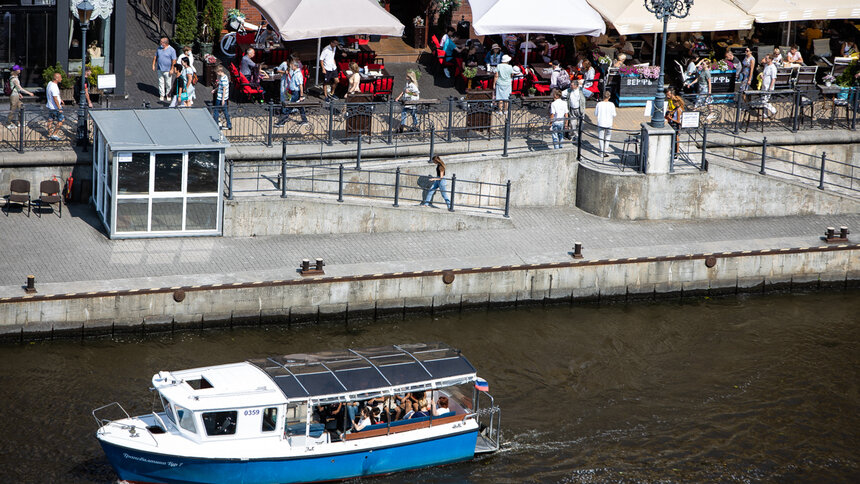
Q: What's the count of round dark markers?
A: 3